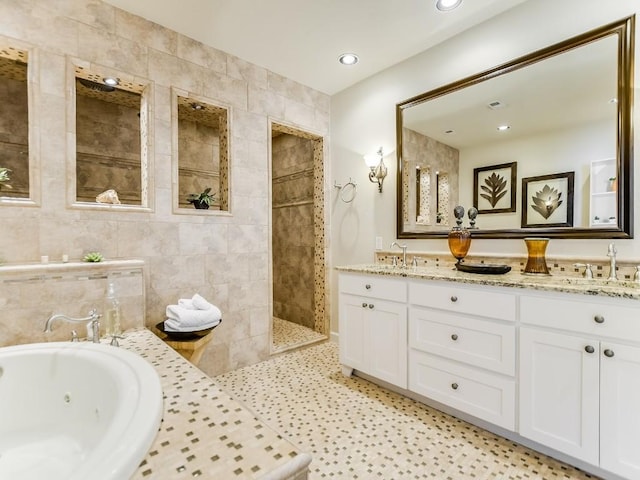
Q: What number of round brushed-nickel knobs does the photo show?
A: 9